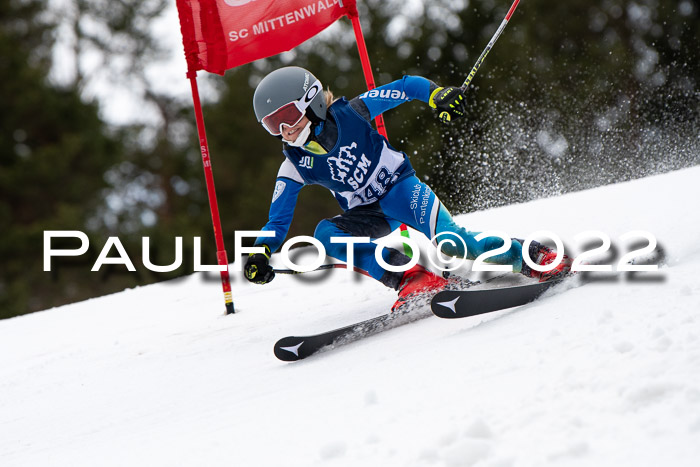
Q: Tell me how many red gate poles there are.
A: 2